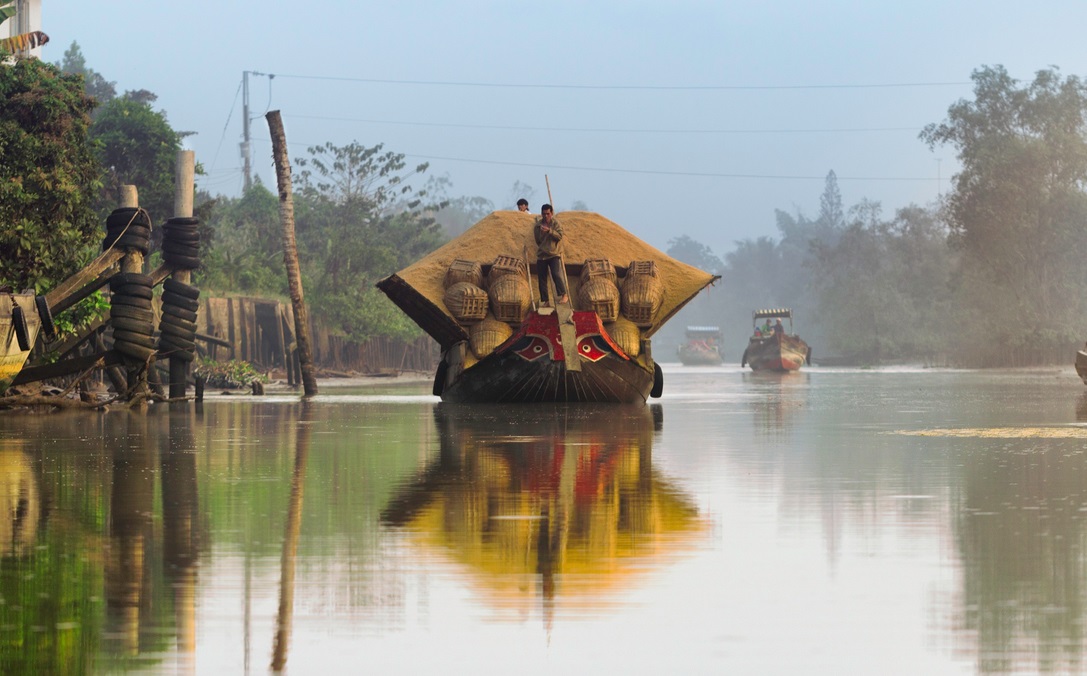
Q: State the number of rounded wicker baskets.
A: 10